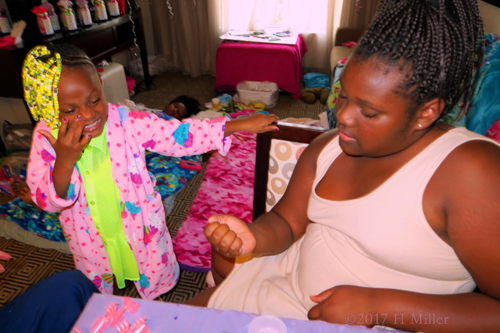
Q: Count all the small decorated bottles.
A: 7